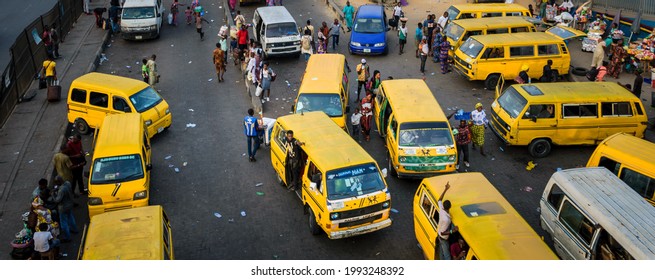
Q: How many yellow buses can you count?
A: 12